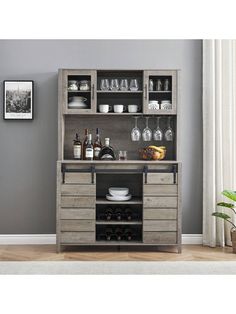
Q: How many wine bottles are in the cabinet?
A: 6